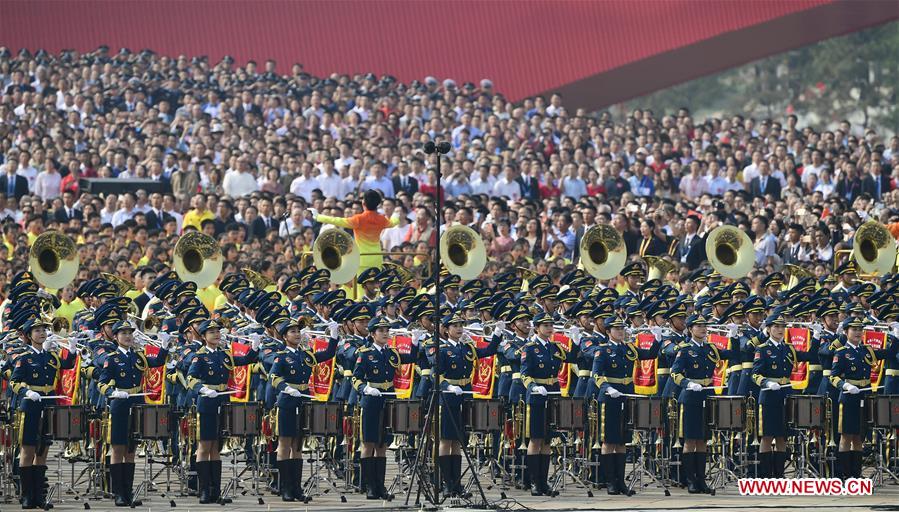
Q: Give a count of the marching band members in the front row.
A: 11